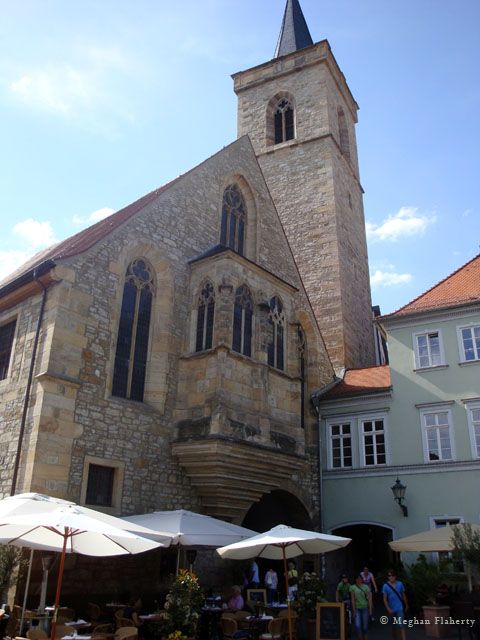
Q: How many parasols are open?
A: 5